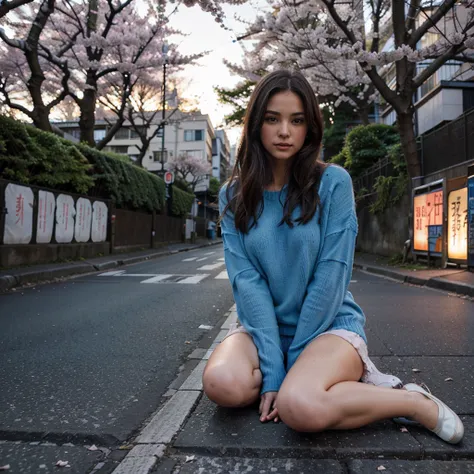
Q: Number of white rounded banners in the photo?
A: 5